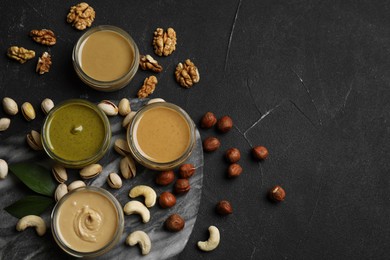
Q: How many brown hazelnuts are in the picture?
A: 13